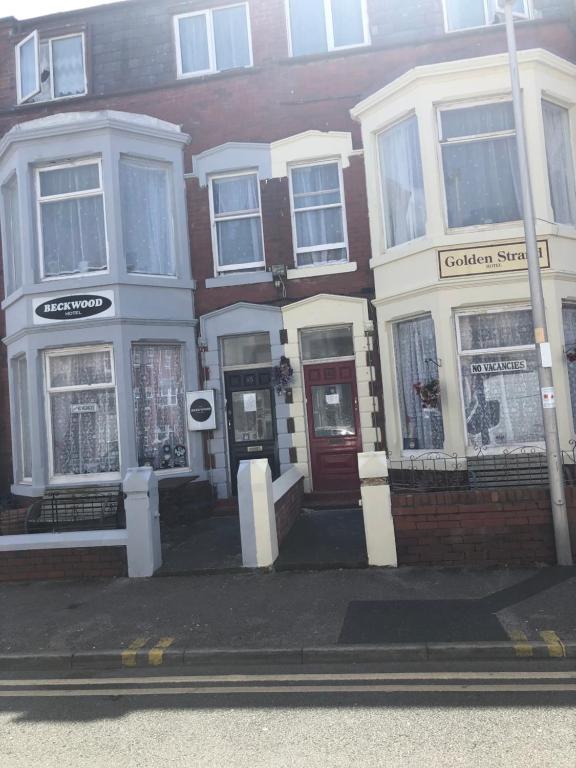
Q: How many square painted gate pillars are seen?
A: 3